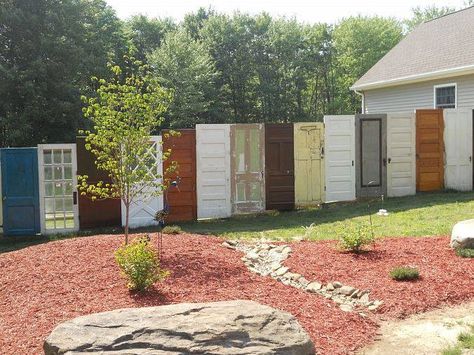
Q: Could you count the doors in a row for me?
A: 14